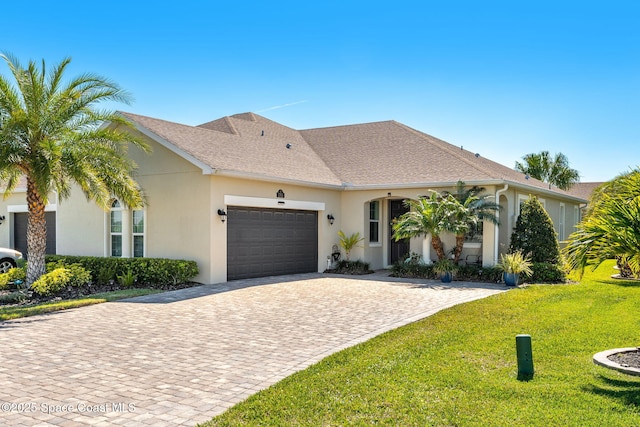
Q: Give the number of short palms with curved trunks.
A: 2